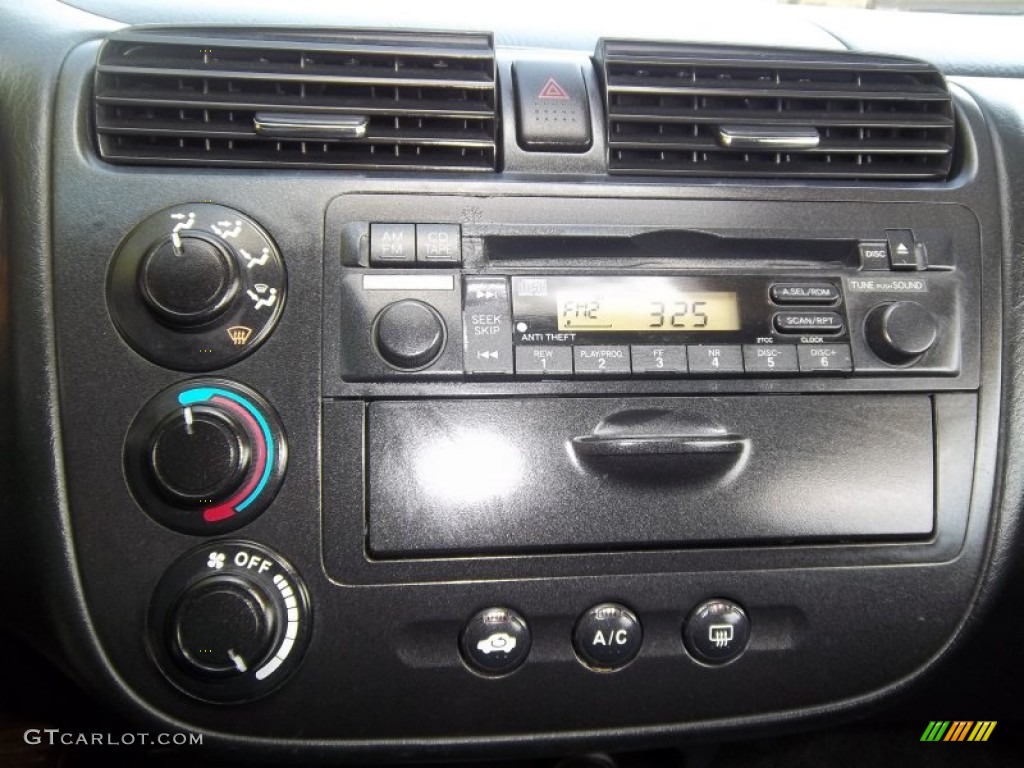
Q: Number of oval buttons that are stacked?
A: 2